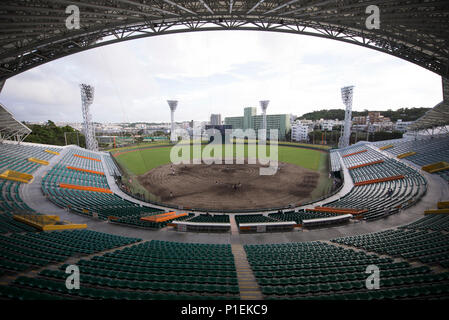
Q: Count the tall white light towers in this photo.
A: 4